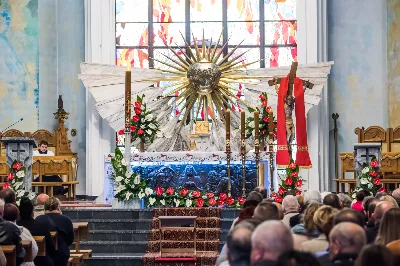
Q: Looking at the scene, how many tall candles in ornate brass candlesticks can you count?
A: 4